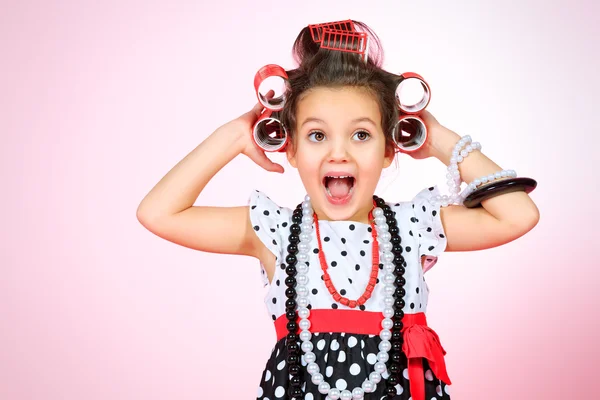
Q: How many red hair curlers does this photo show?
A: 6